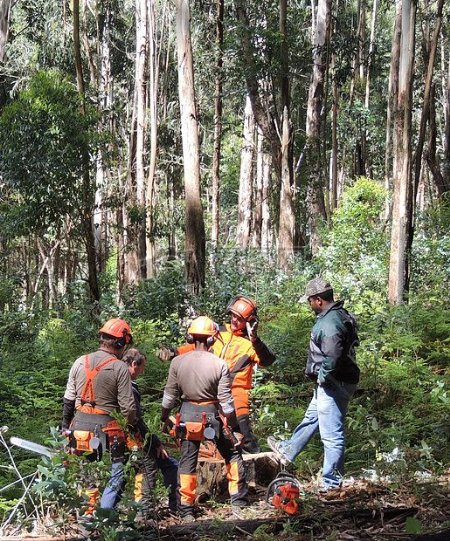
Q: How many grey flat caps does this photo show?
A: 1